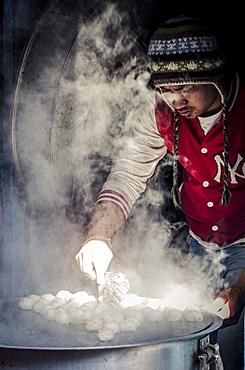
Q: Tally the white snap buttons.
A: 4